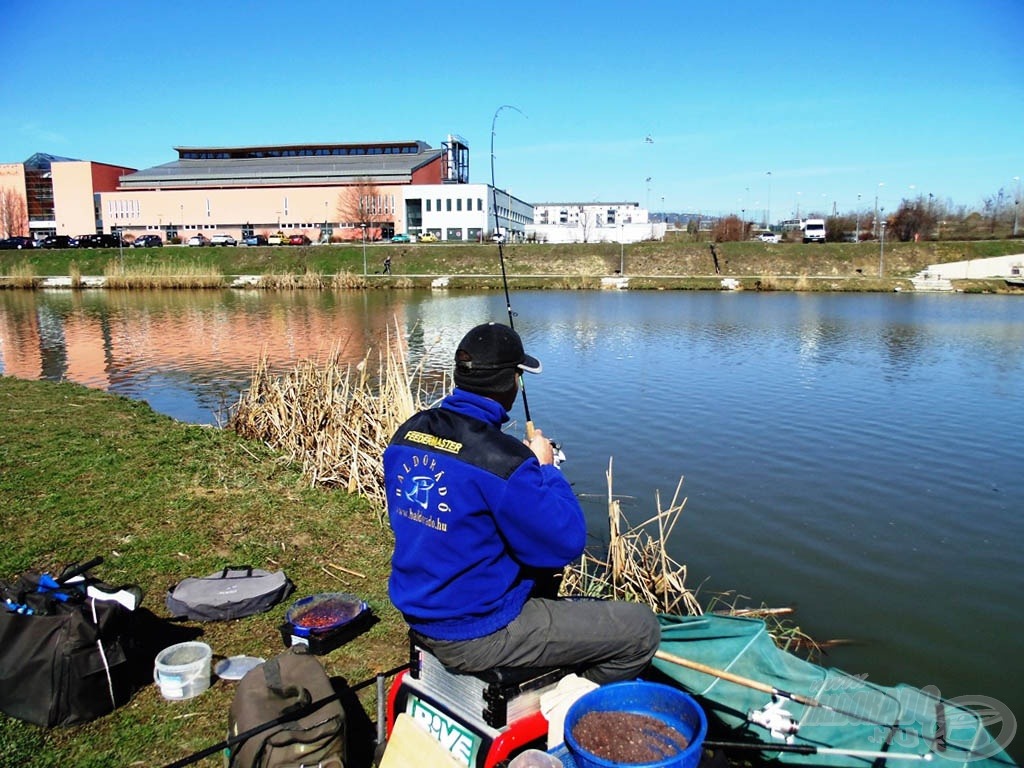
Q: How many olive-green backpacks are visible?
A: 1